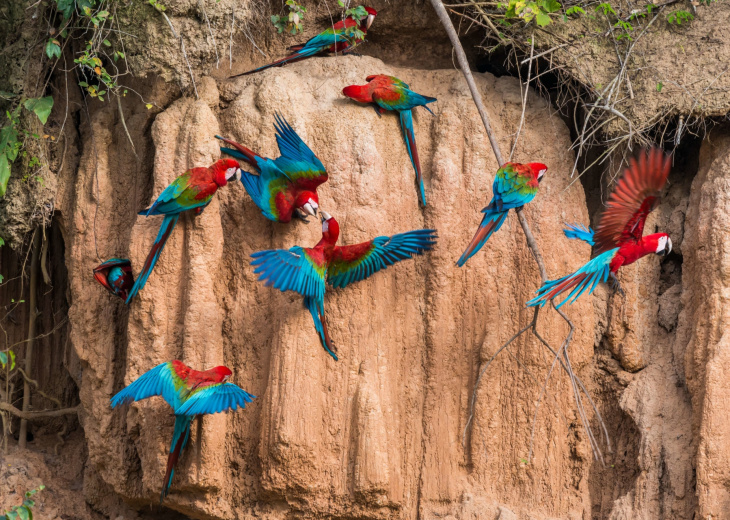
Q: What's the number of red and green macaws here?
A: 9